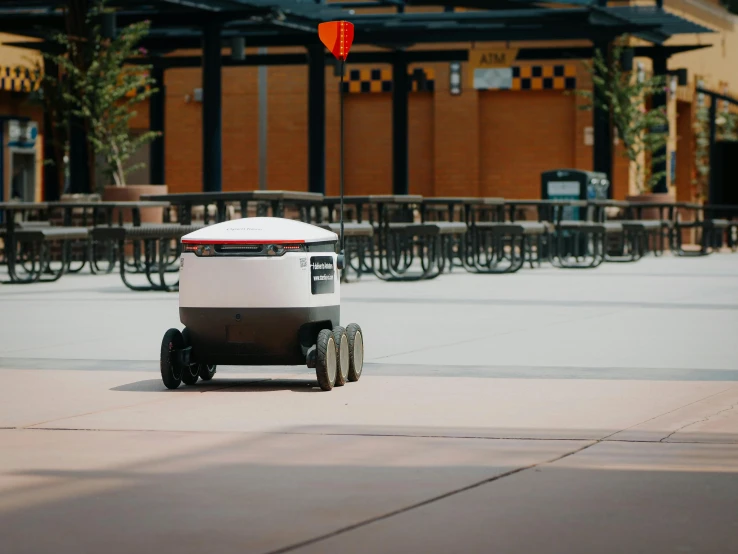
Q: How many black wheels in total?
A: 6